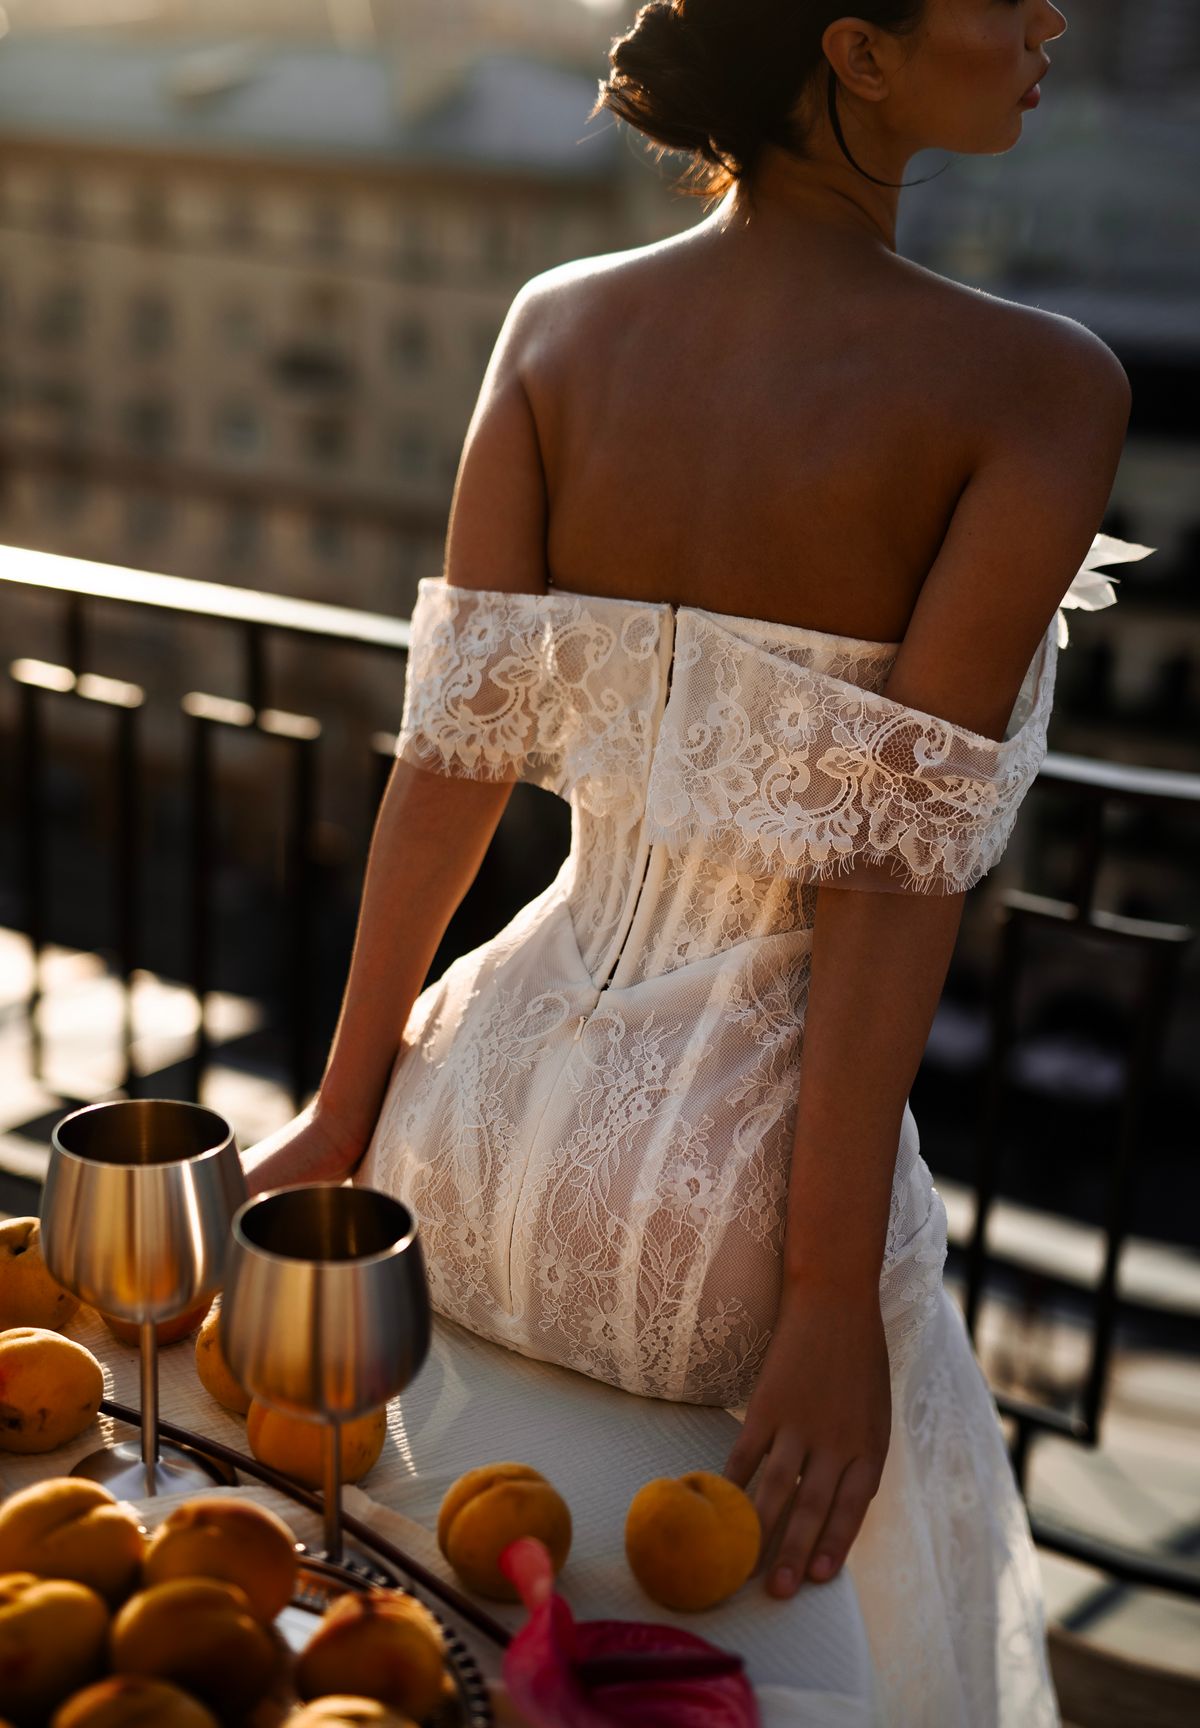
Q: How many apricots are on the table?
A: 14